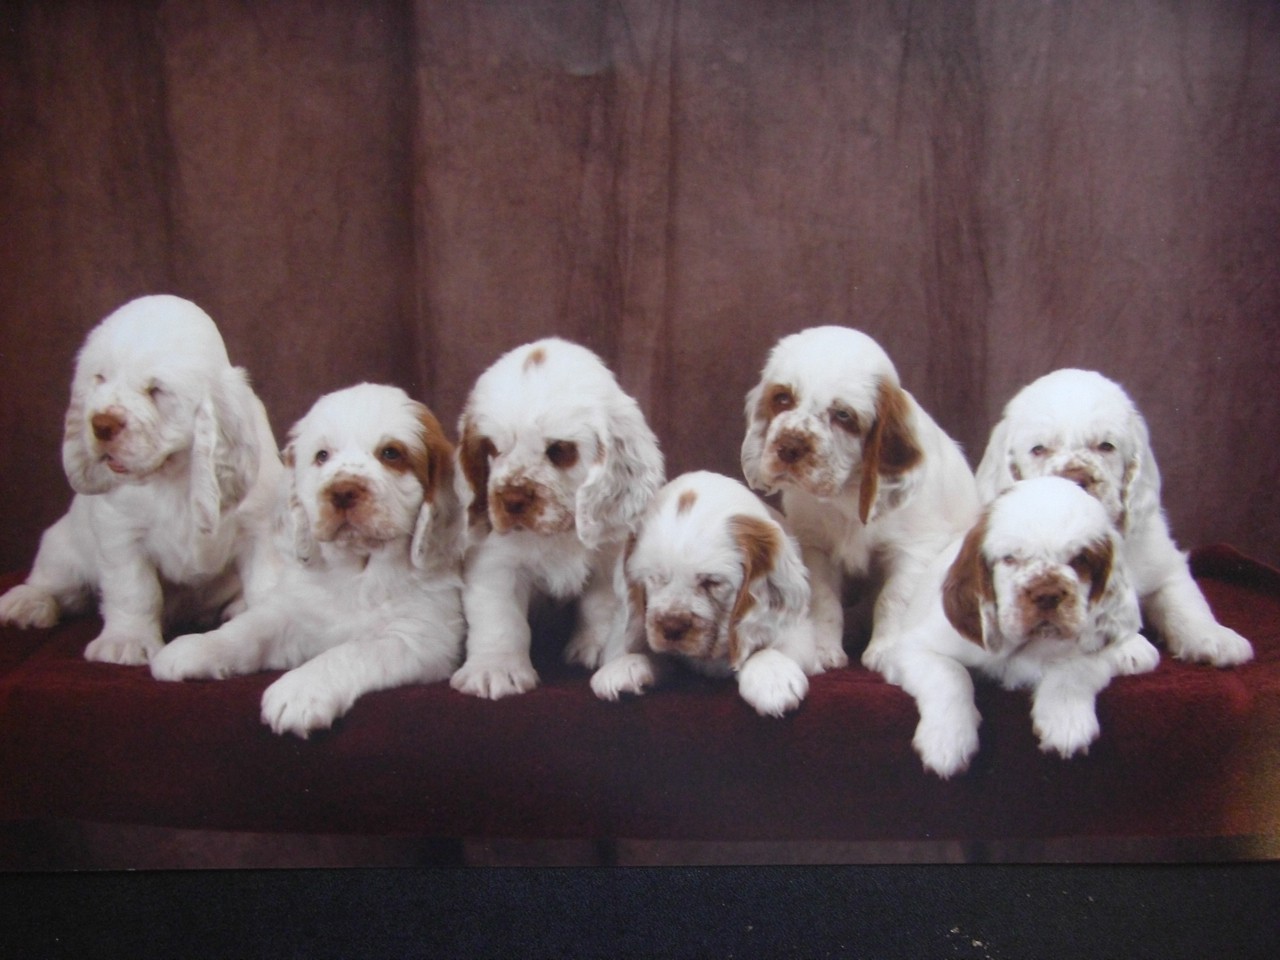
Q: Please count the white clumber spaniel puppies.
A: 7